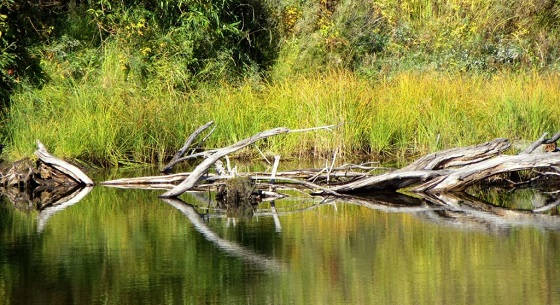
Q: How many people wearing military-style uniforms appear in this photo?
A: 0